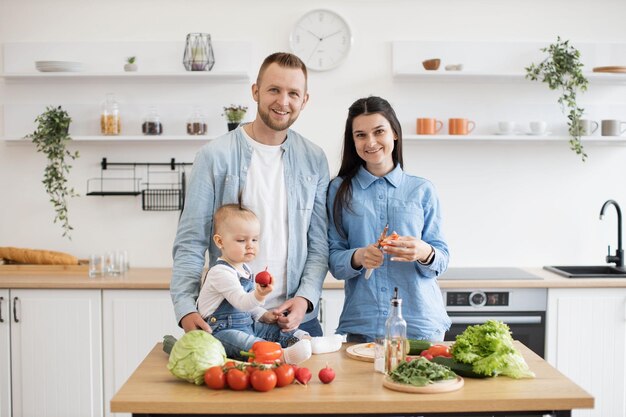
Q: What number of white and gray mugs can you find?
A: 4